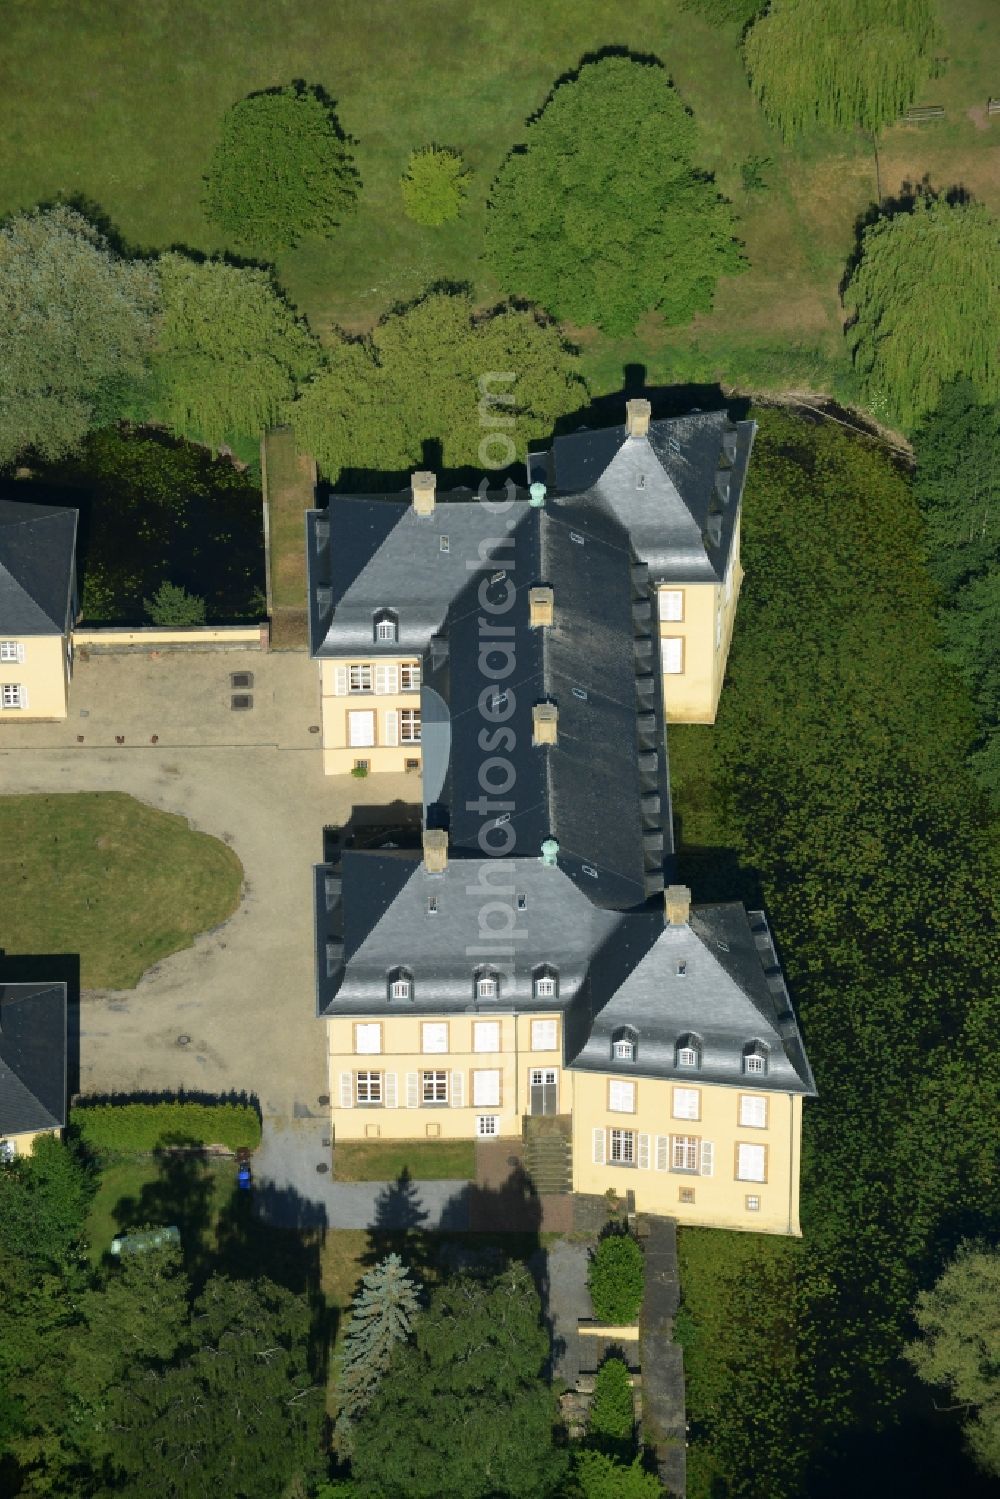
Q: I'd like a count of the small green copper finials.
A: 2